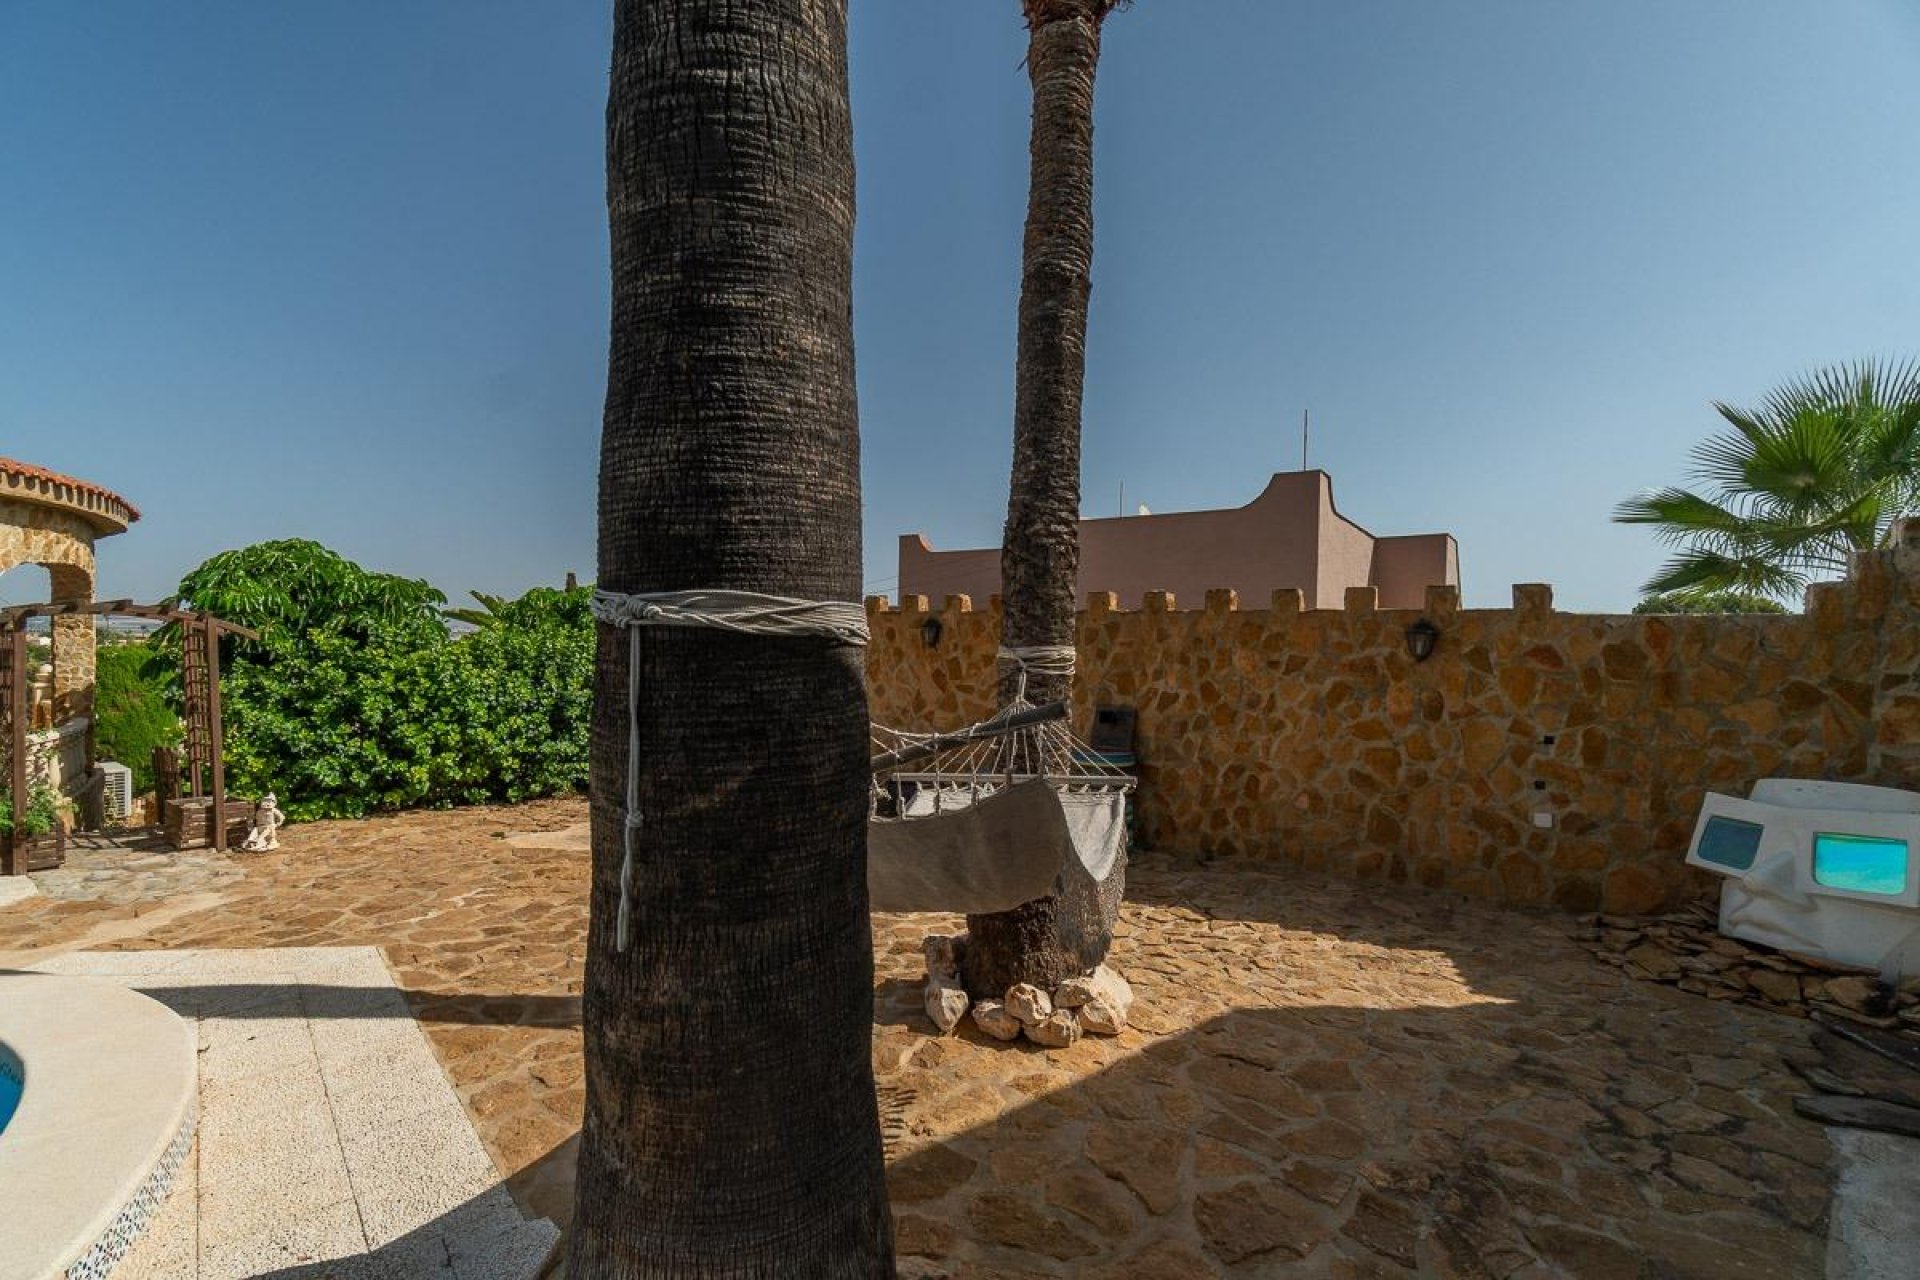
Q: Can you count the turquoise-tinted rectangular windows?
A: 2